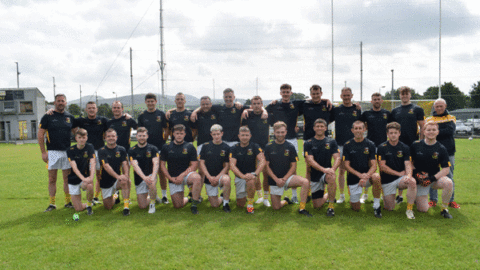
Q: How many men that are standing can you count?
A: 14